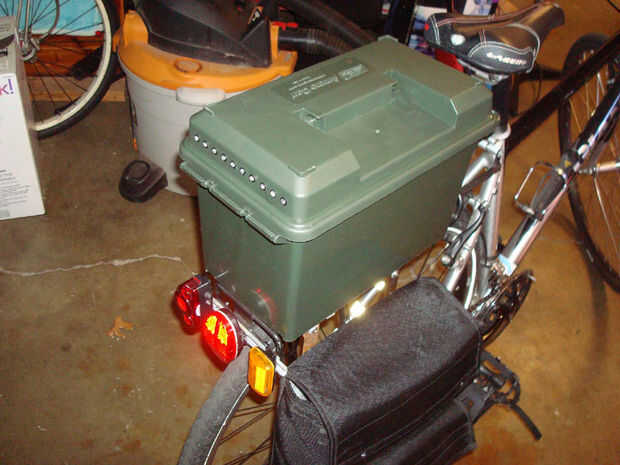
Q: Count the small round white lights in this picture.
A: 10